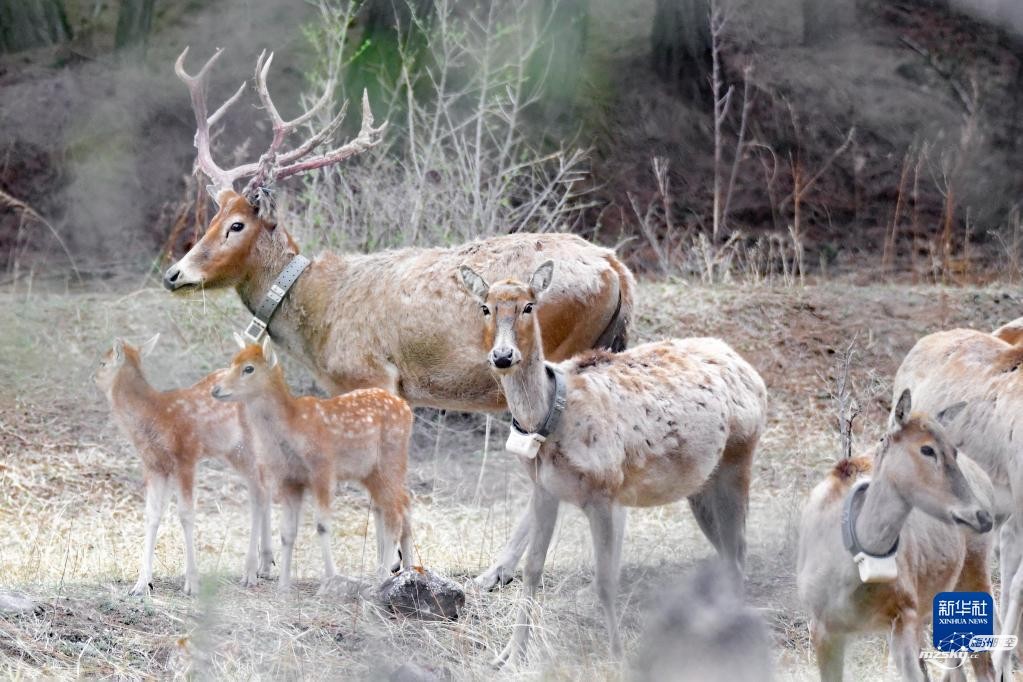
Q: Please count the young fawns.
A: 2